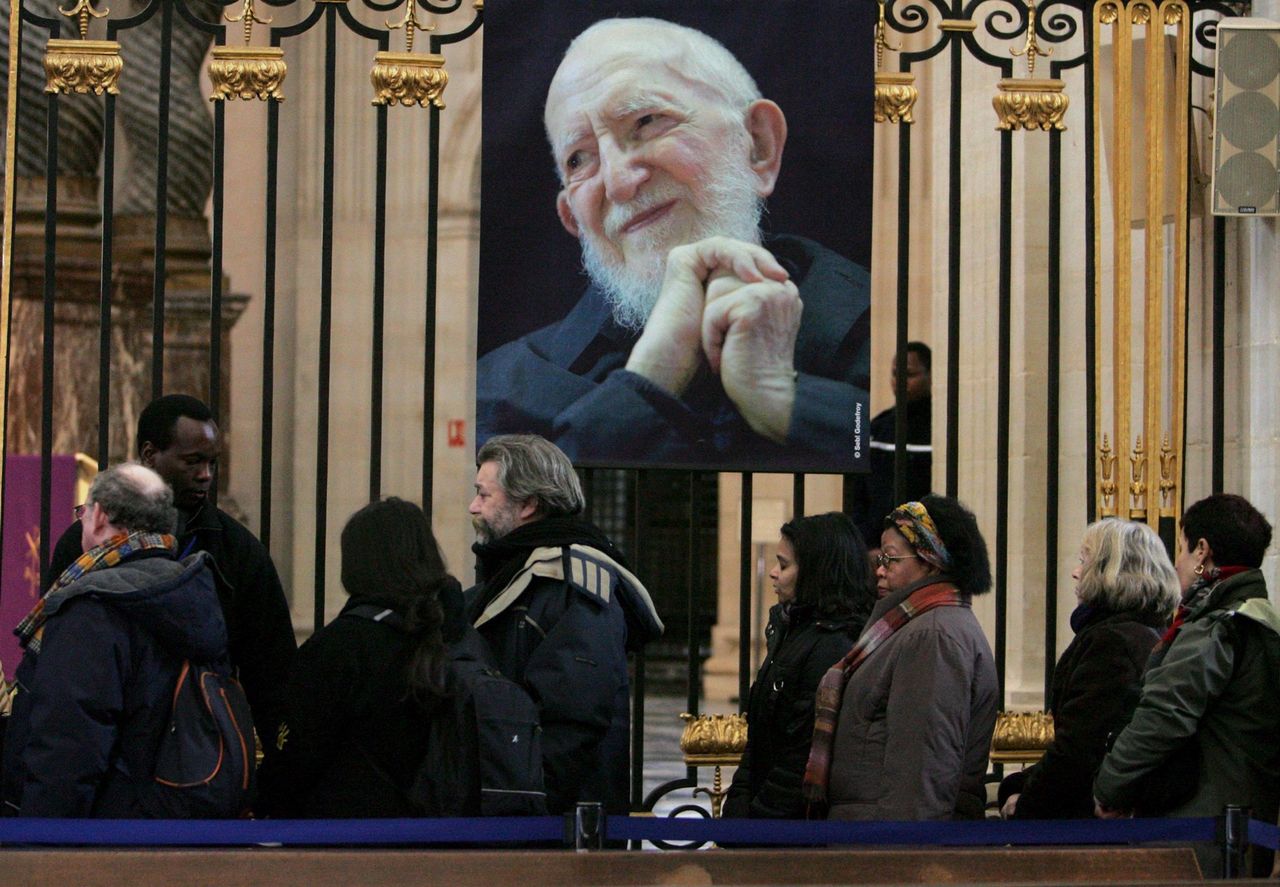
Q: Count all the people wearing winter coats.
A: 8